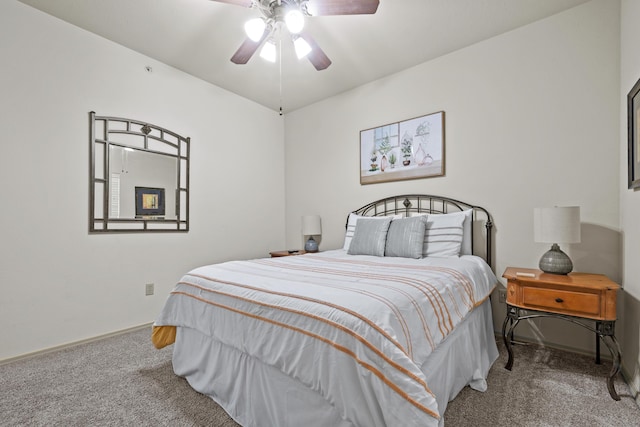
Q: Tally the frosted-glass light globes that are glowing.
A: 4